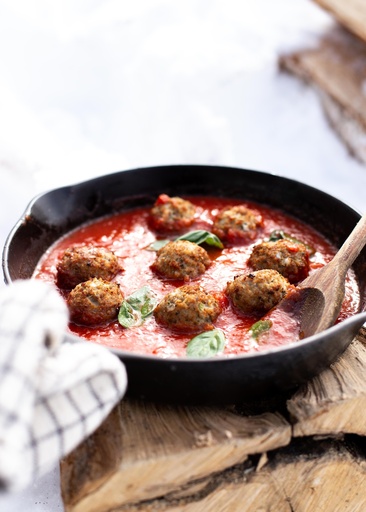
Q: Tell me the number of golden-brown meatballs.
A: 8